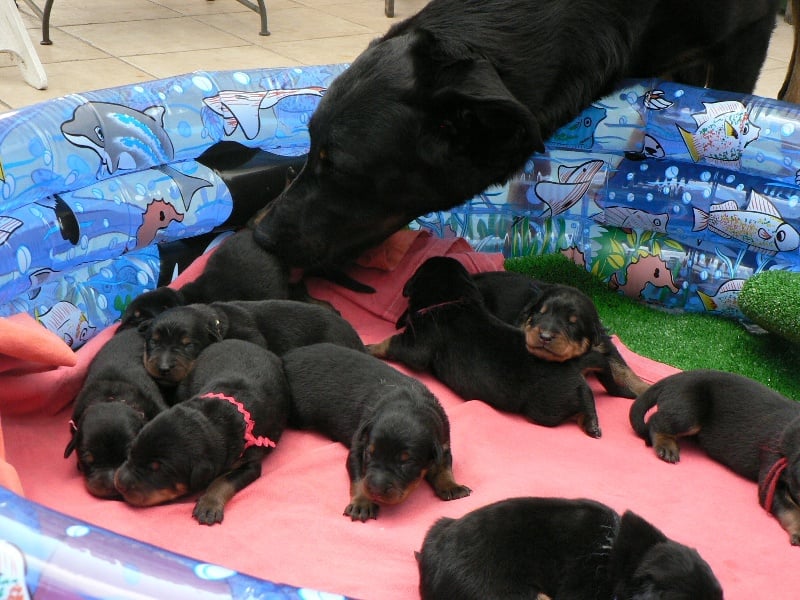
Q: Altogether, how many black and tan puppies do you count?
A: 9